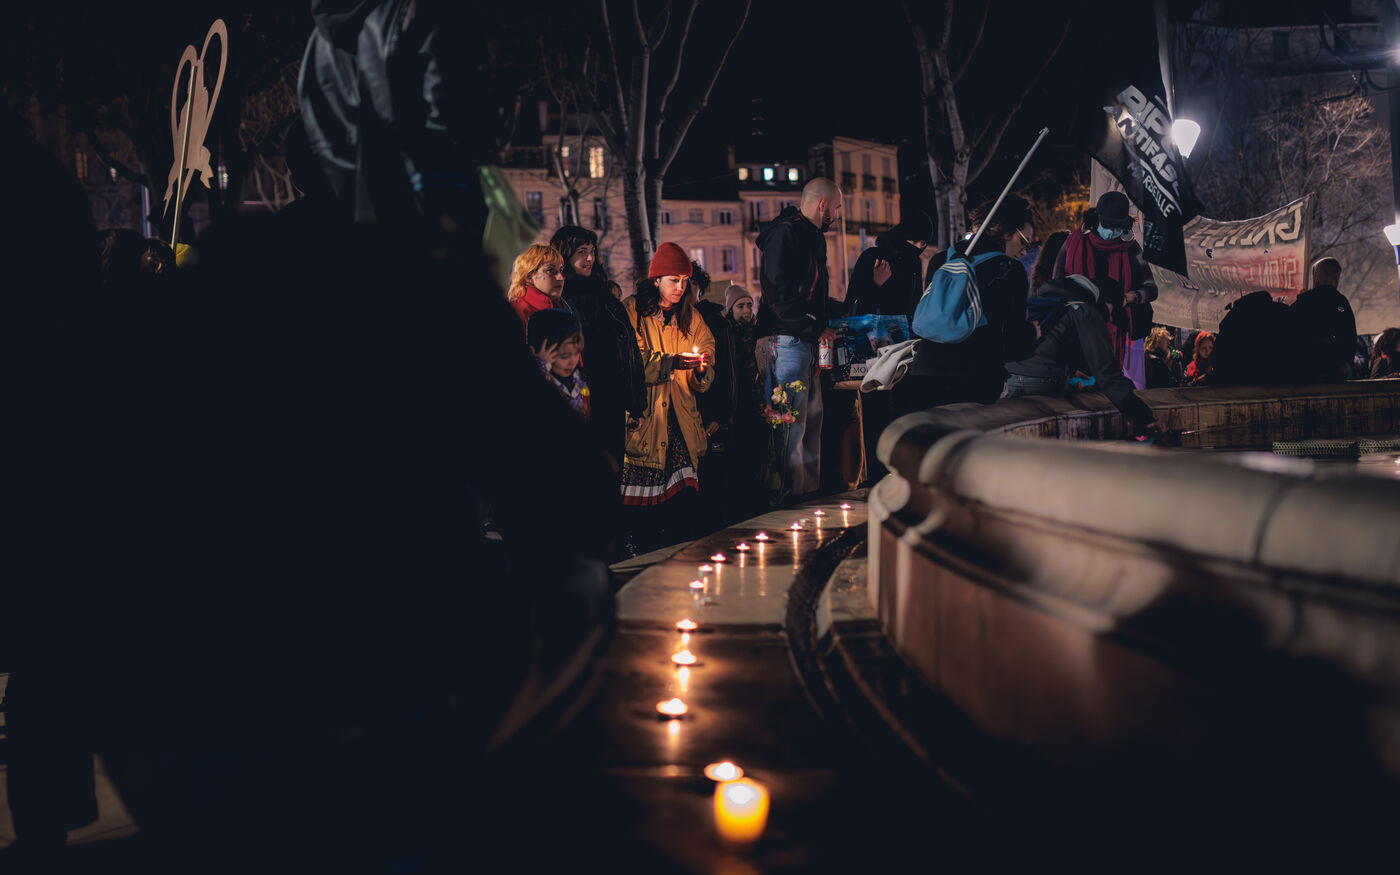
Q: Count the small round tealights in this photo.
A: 12